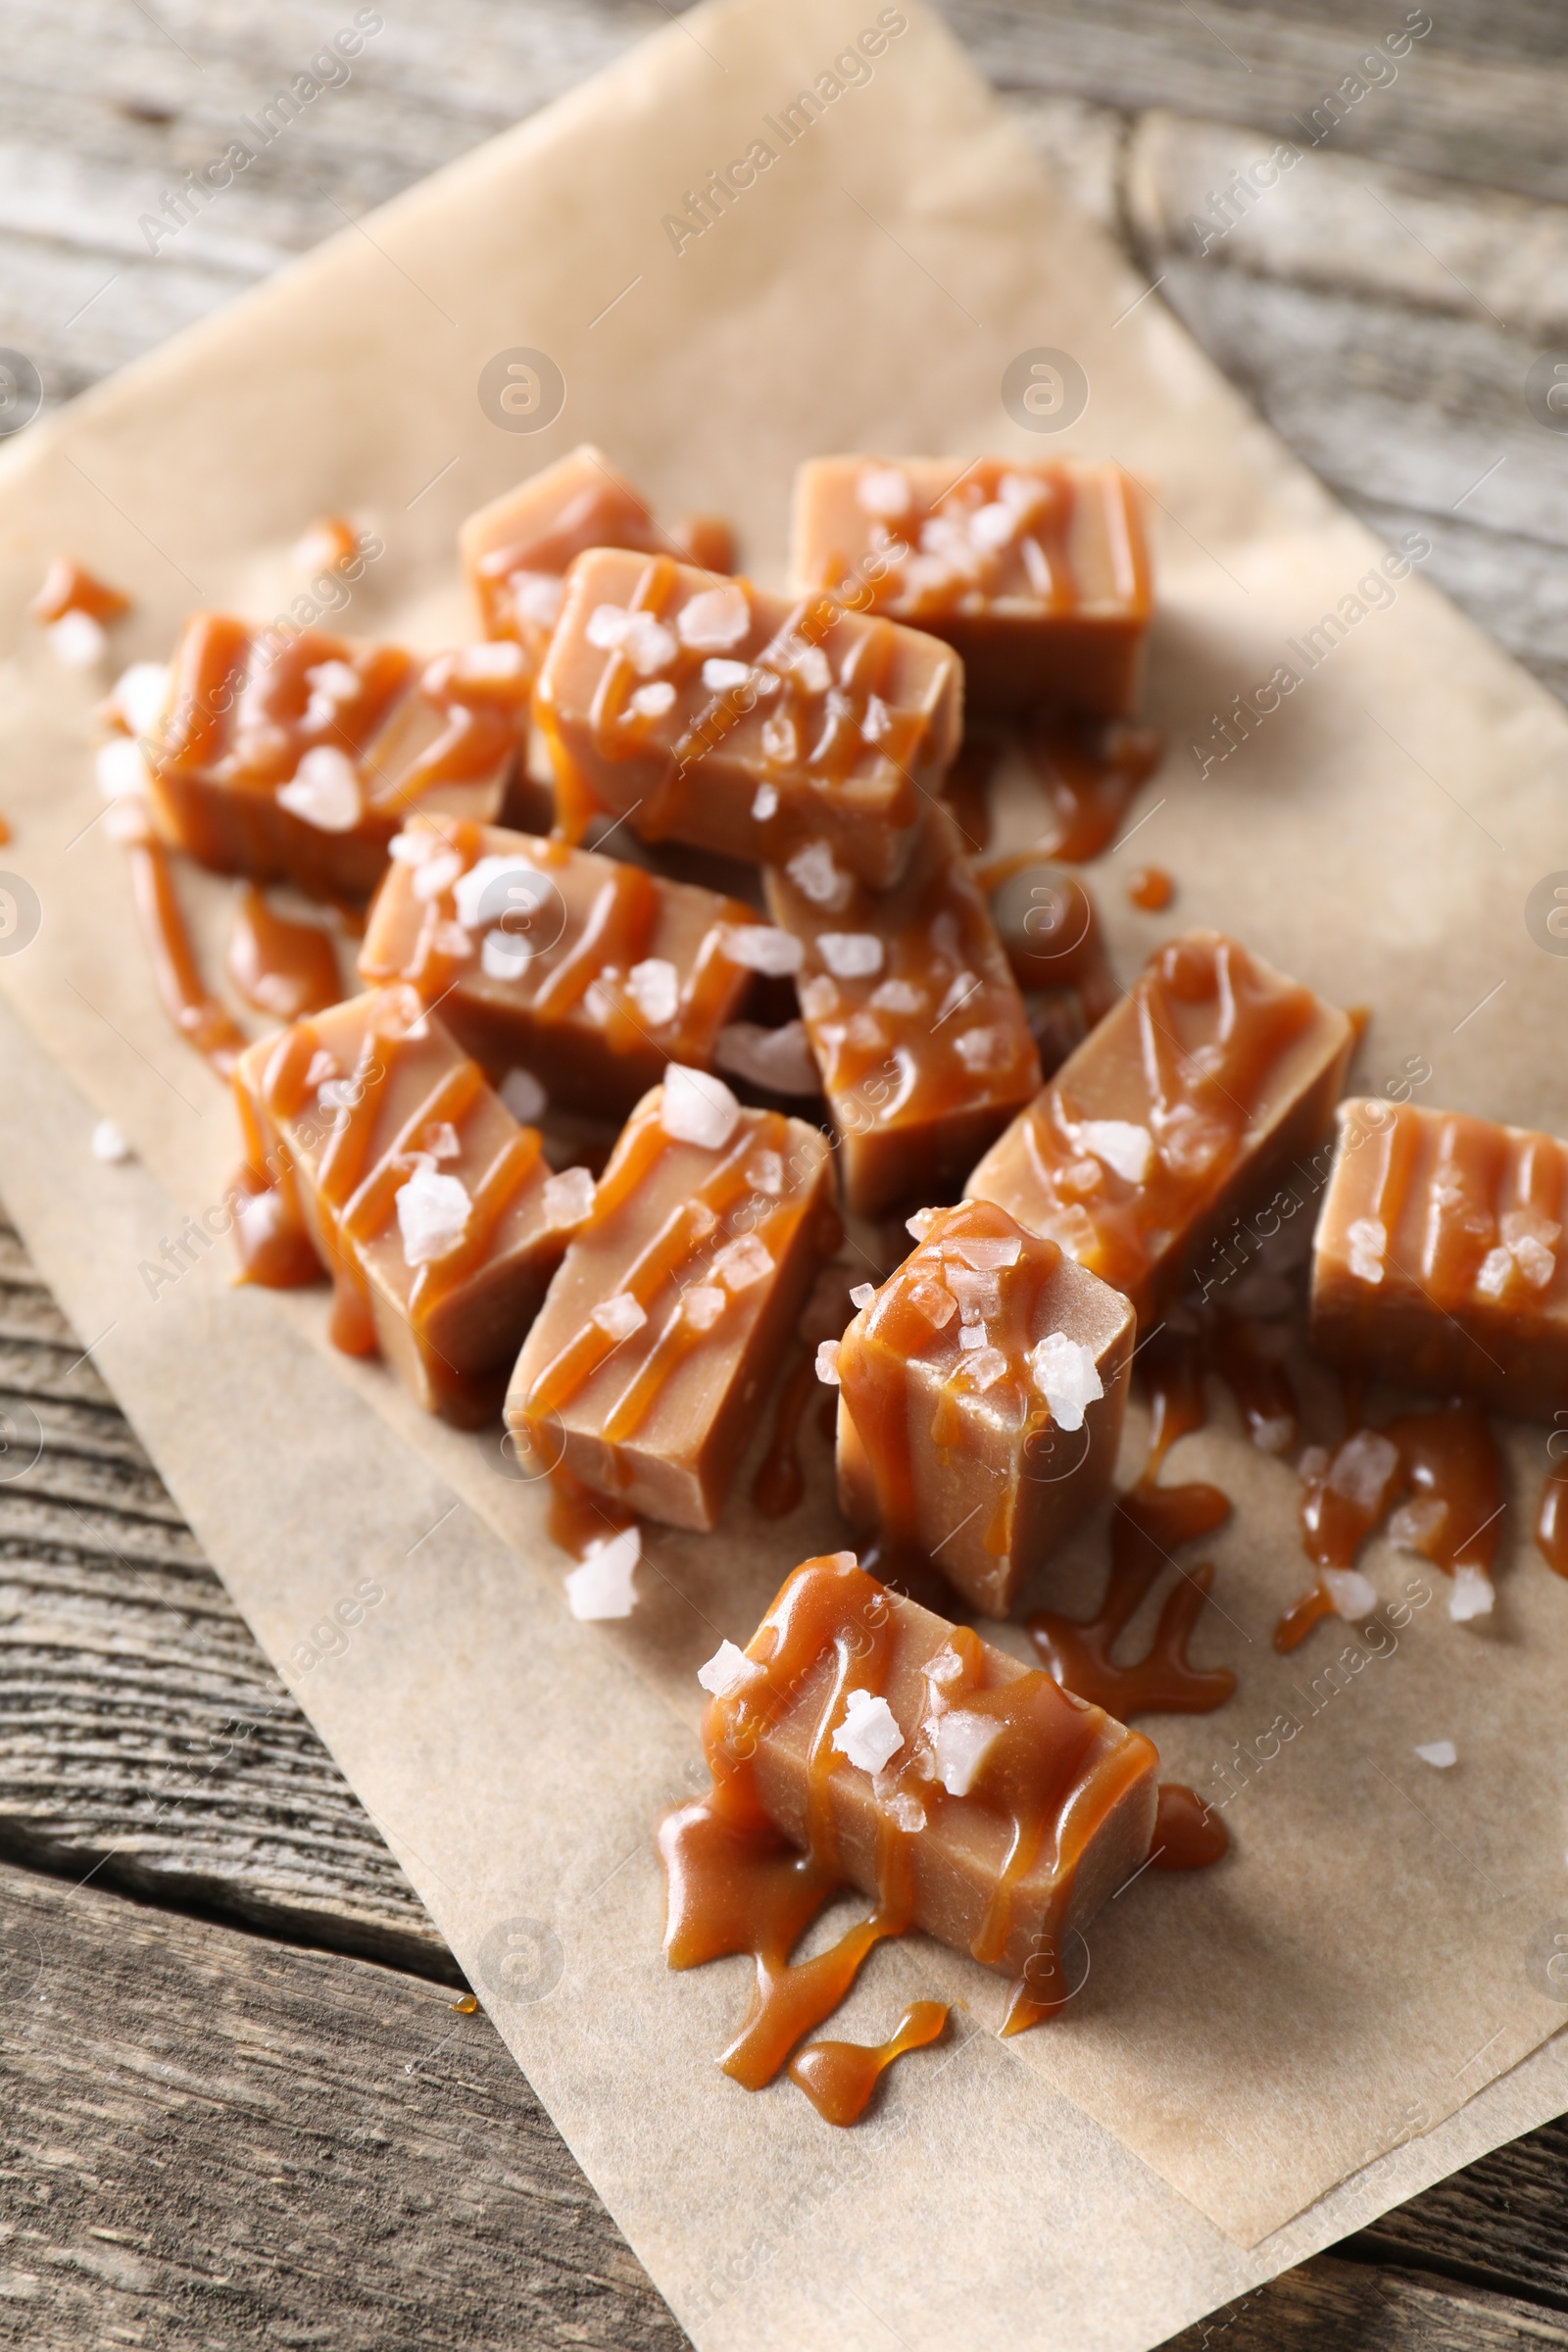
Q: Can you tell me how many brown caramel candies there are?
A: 12